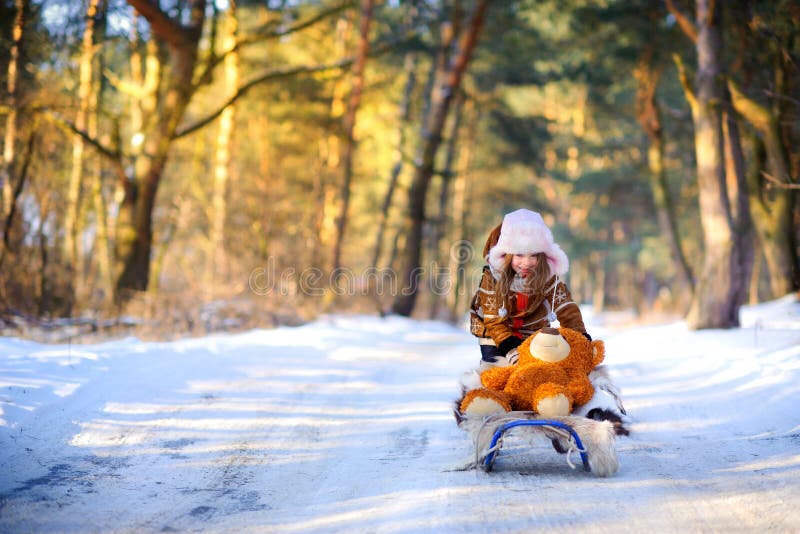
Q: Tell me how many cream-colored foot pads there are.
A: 2